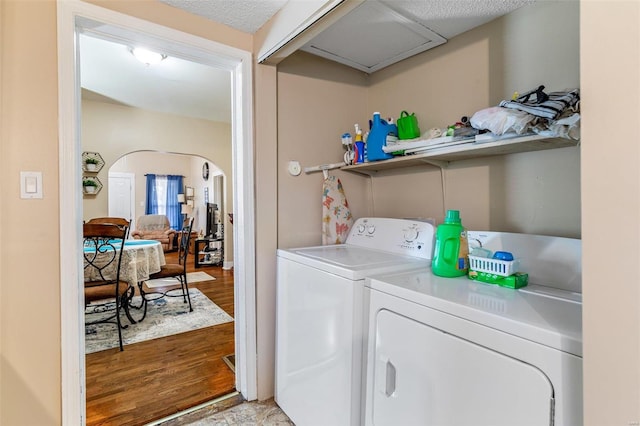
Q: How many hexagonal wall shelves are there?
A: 2